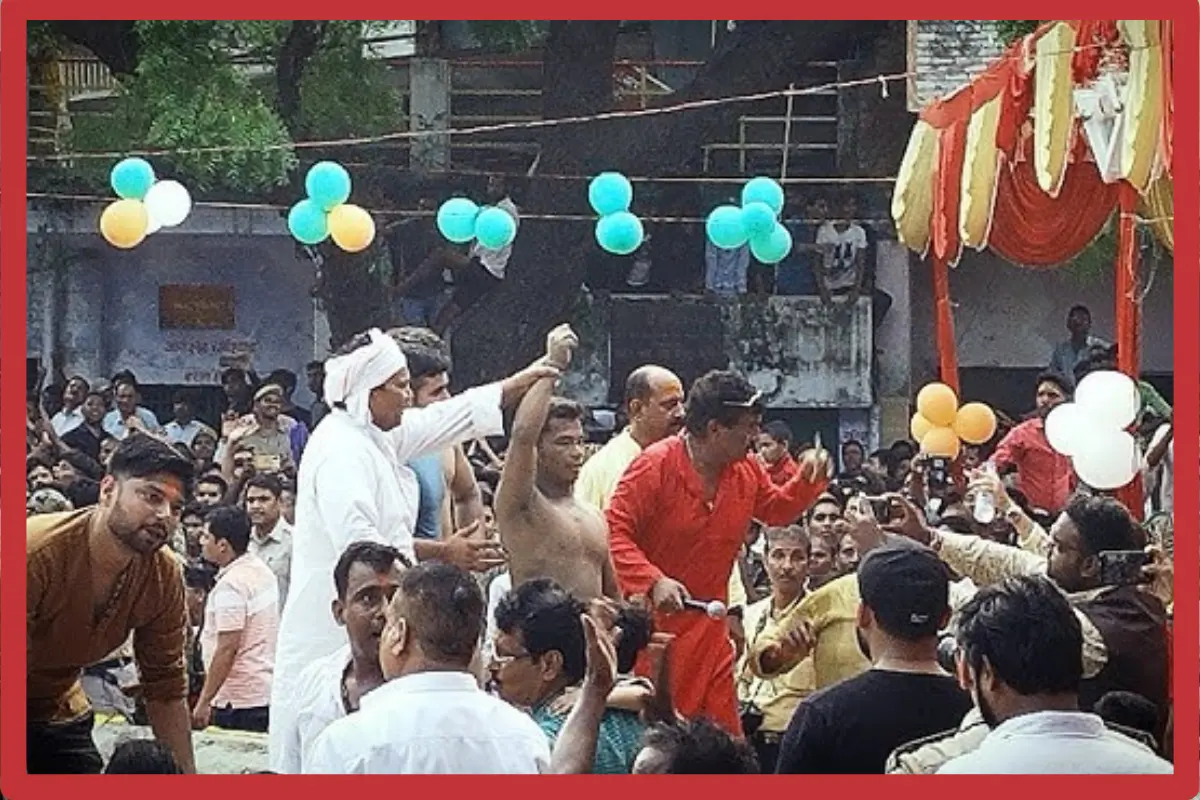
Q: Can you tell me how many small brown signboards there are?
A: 1